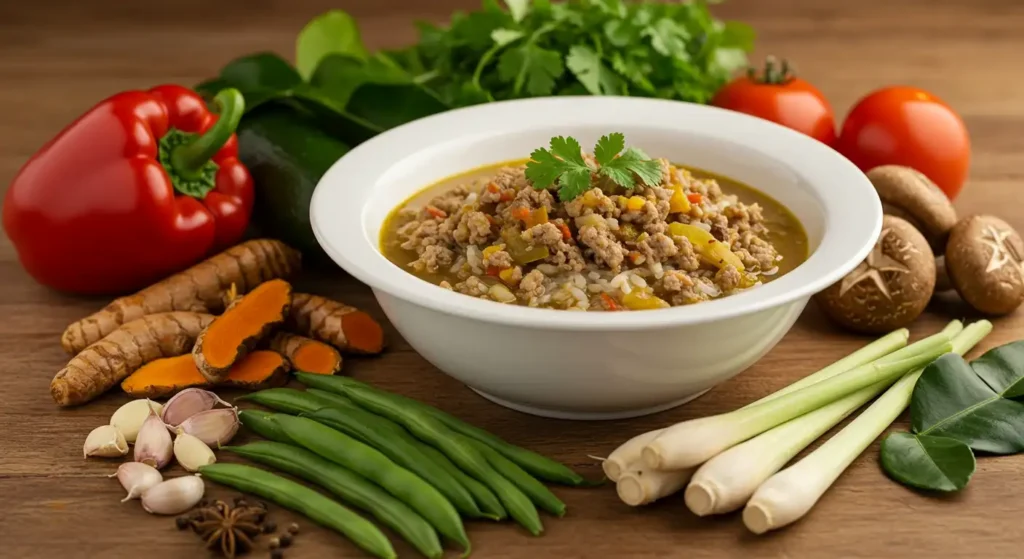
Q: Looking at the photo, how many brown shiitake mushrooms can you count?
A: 3